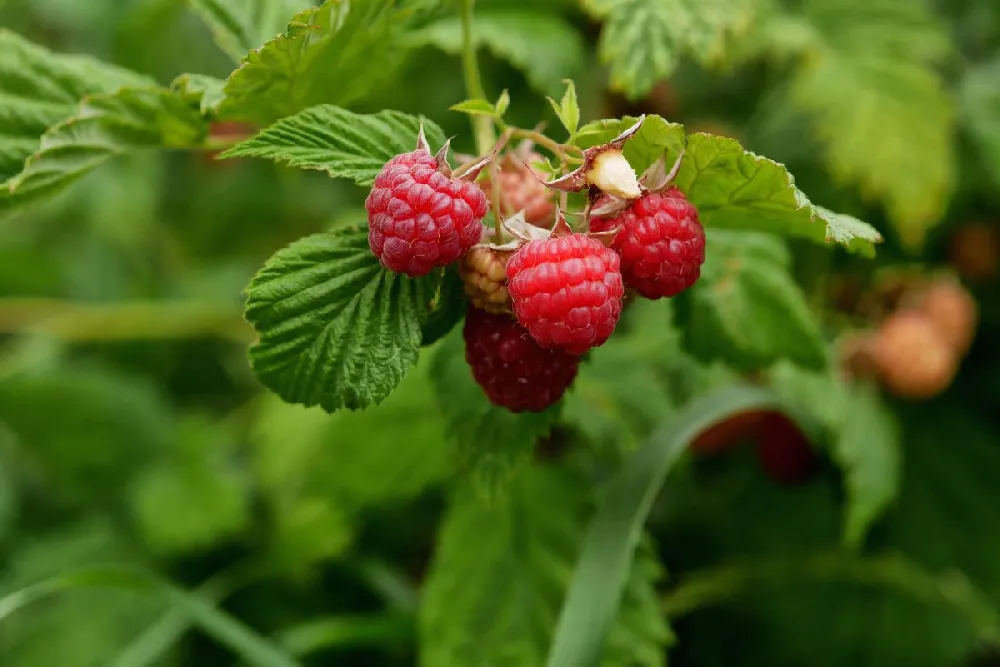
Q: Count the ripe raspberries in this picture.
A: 4